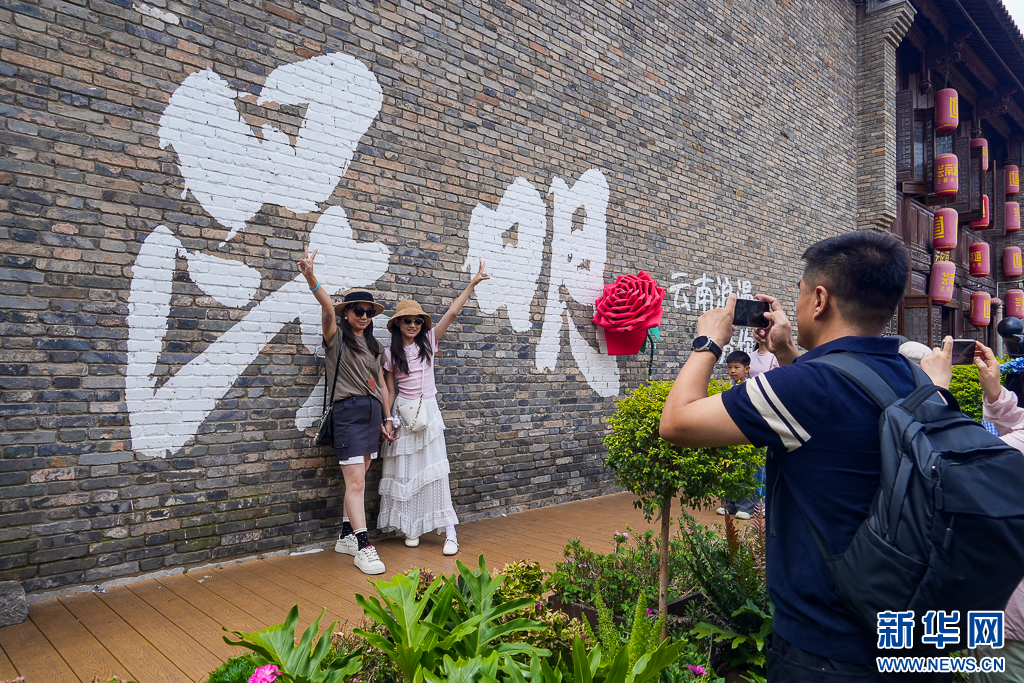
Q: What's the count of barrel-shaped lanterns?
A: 12